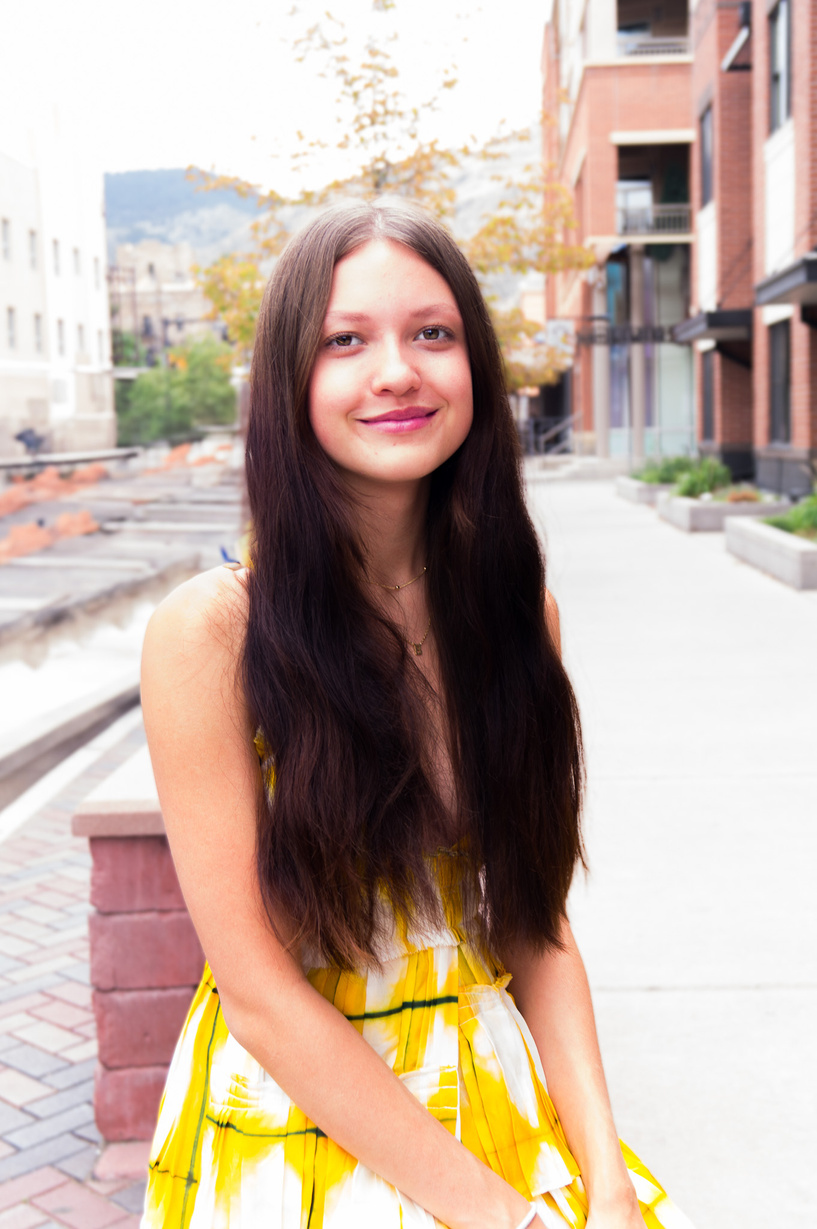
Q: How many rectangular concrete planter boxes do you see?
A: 3